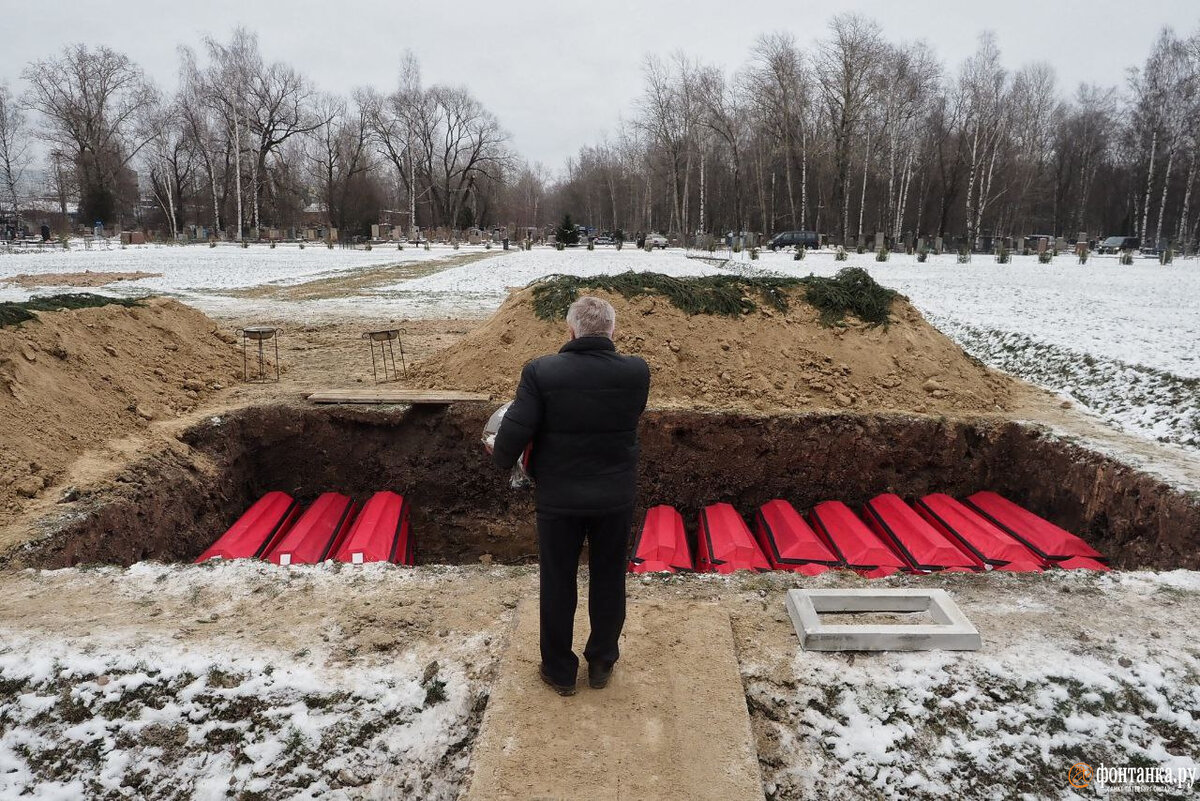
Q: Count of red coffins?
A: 10